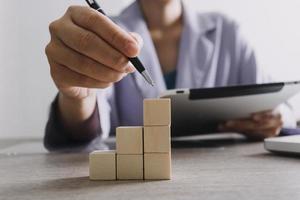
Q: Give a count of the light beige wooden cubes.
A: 6